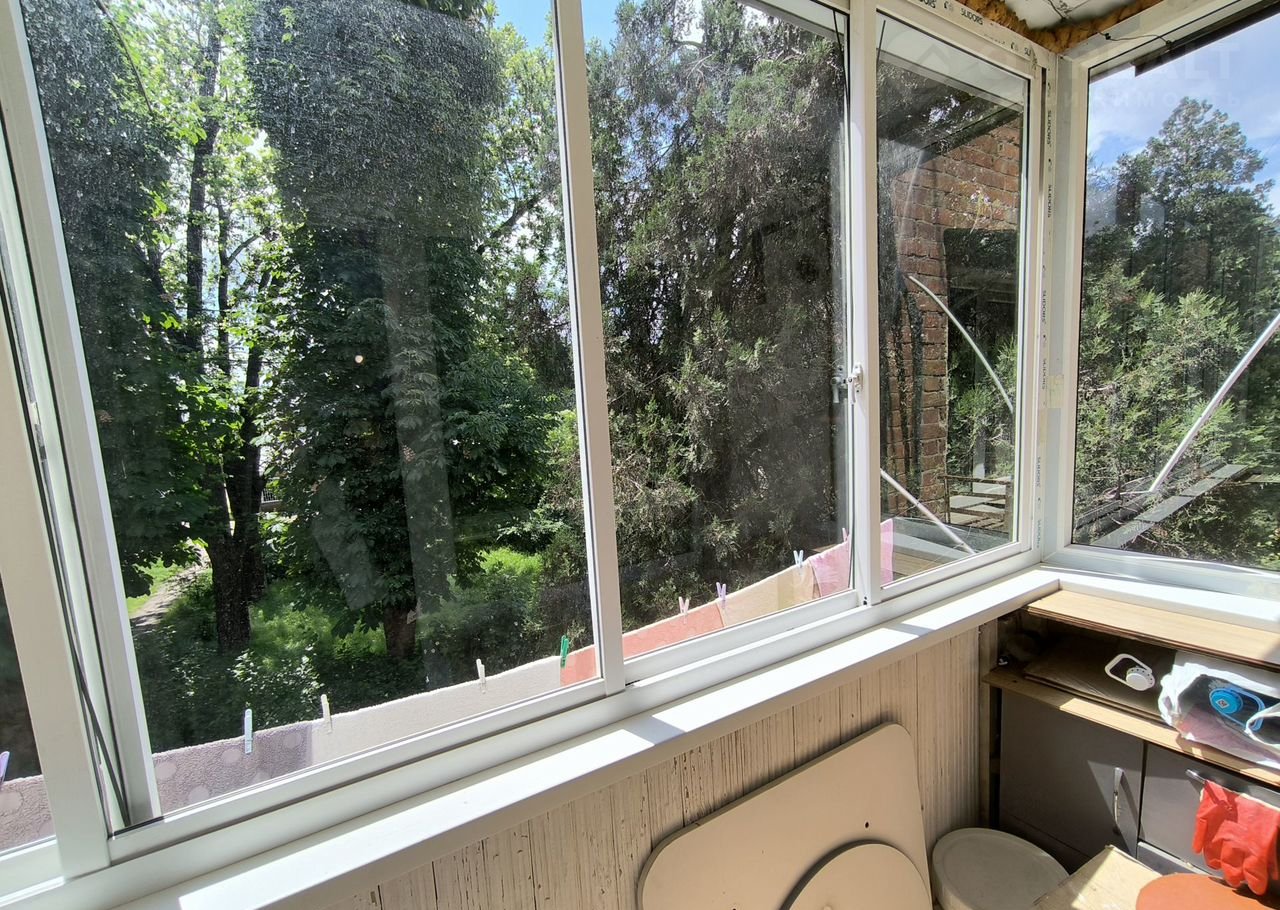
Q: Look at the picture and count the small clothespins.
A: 9